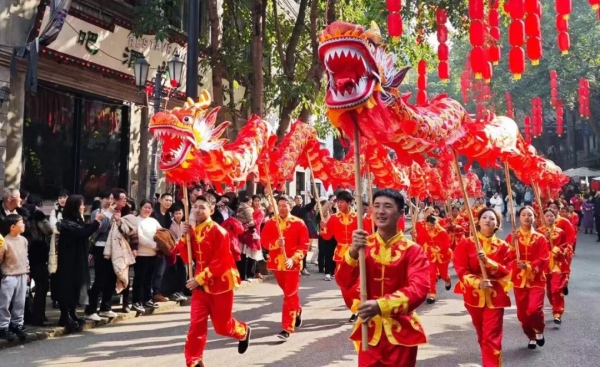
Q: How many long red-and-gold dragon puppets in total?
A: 2